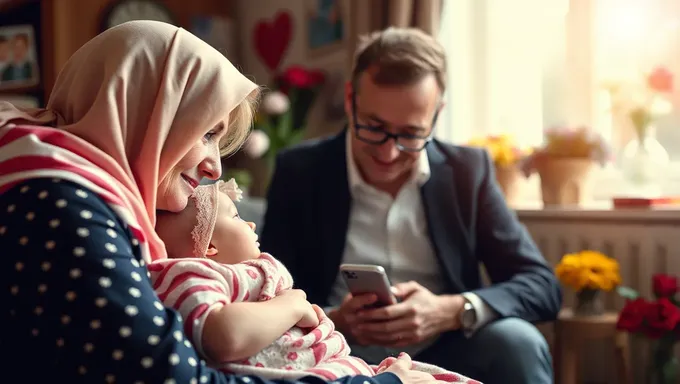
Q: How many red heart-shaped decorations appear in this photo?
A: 1